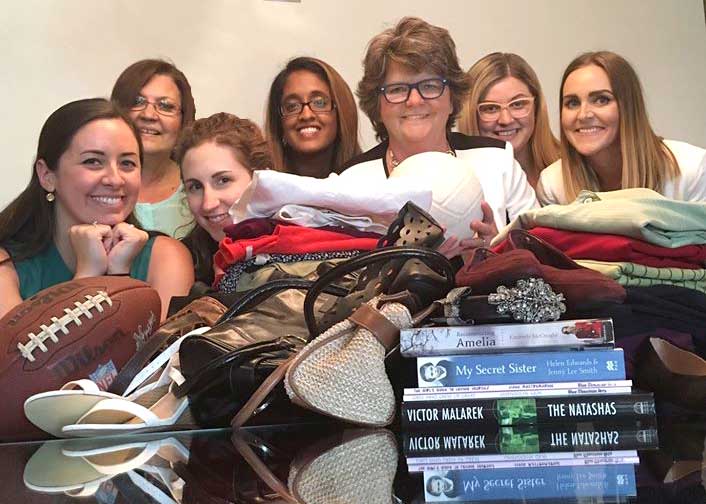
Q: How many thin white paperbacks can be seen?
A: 2